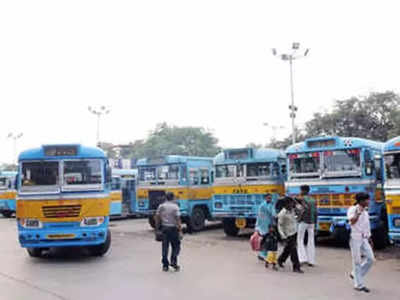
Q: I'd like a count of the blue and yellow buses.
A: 7